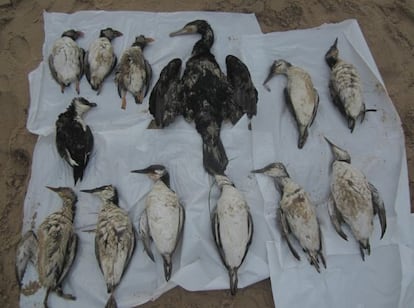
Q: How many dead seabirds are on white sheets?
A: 13